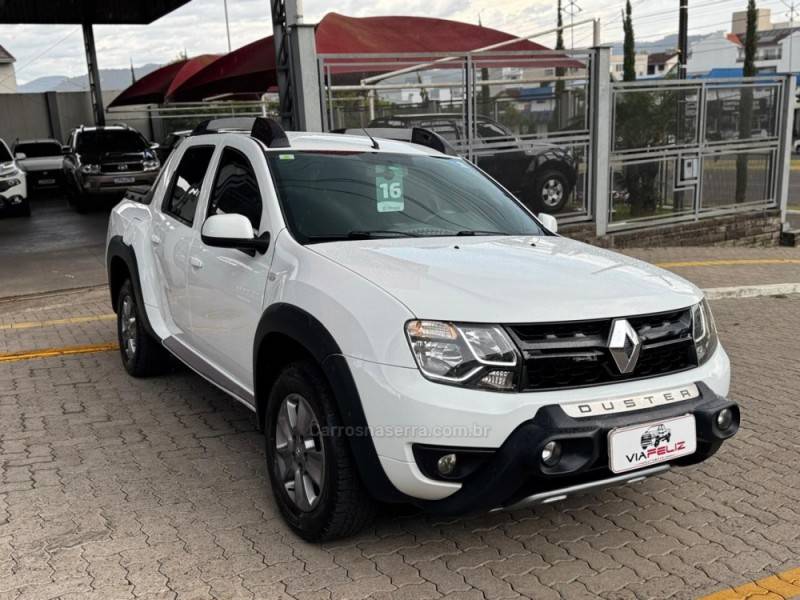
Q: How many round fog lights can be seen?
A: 3